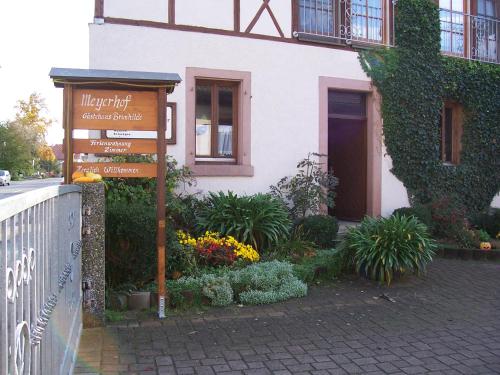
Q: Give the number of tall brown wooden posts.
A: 2